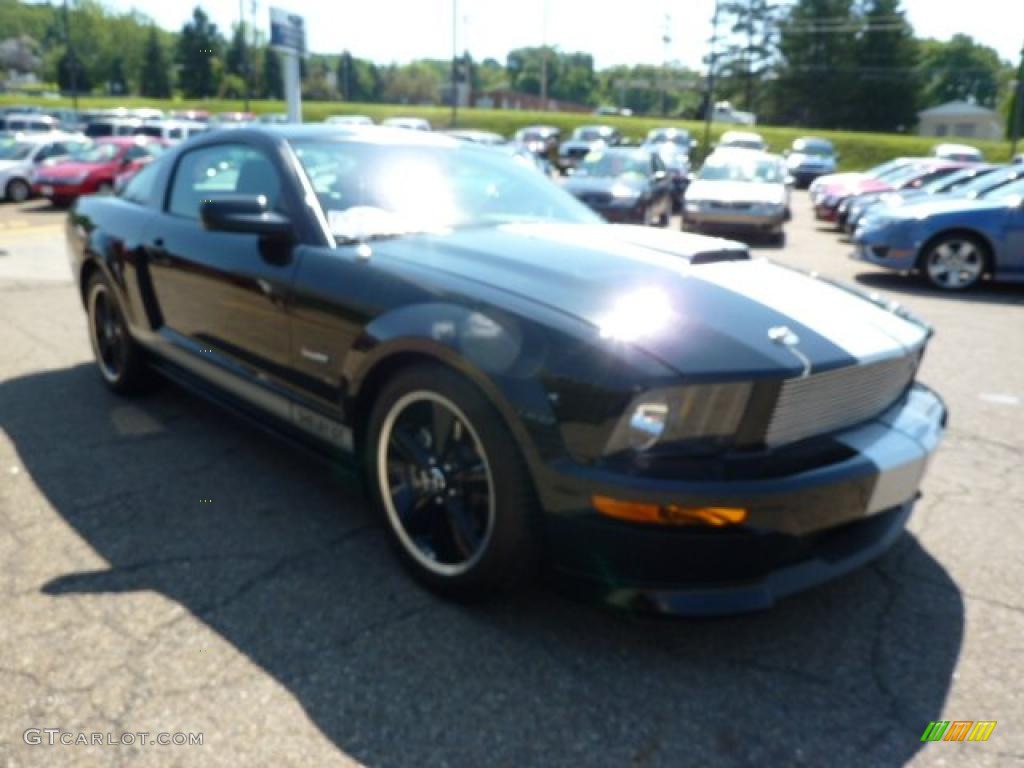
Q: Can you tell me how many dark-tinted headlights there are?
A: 1